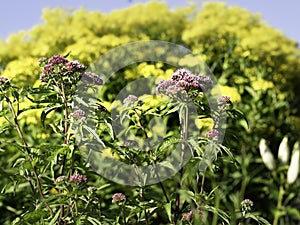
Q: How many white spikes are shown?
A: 3